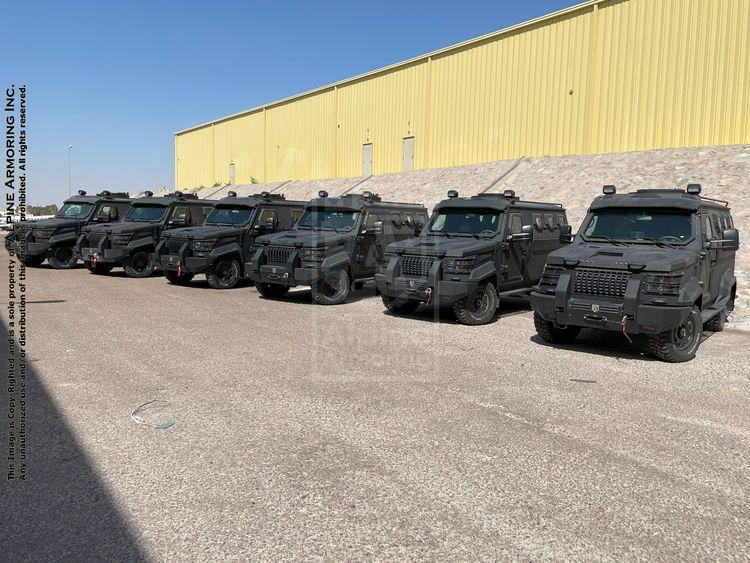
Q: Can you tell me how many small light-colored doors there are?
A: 3